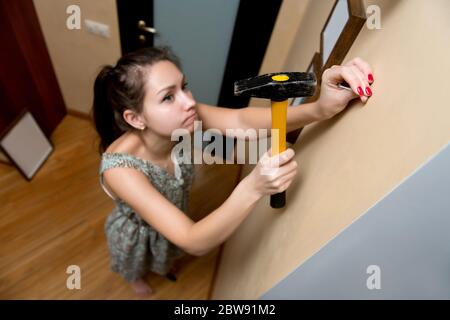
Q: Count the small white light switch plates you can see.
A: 1